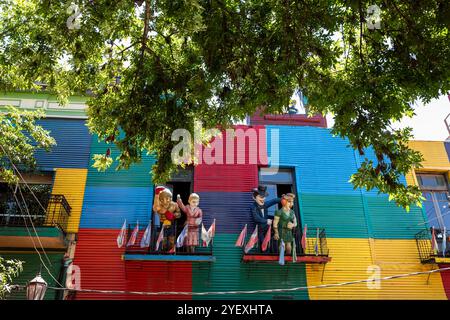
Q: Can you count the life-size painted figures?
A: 4